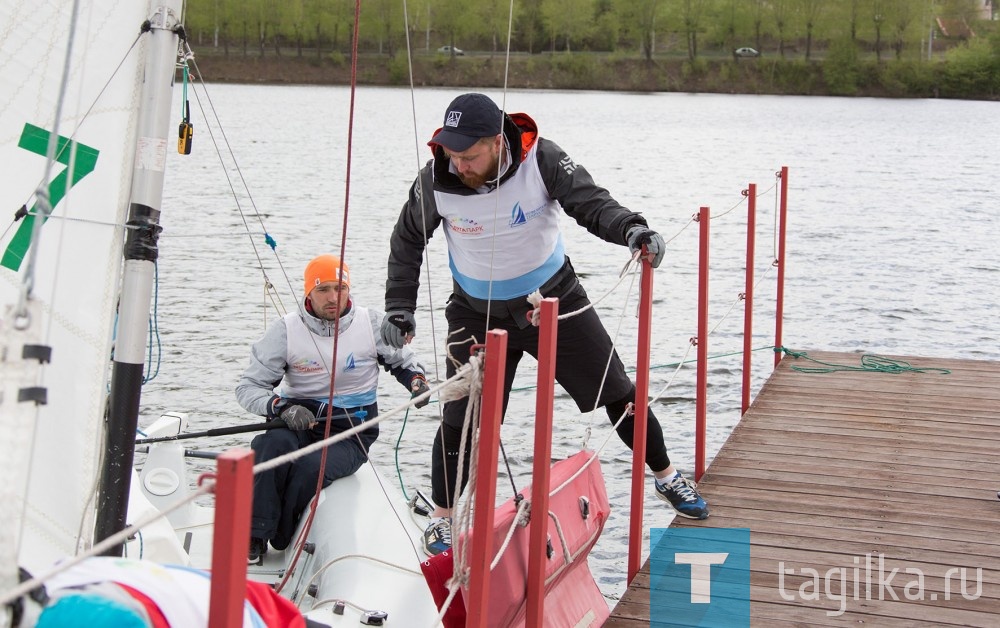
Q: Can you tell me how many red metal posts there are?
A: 7